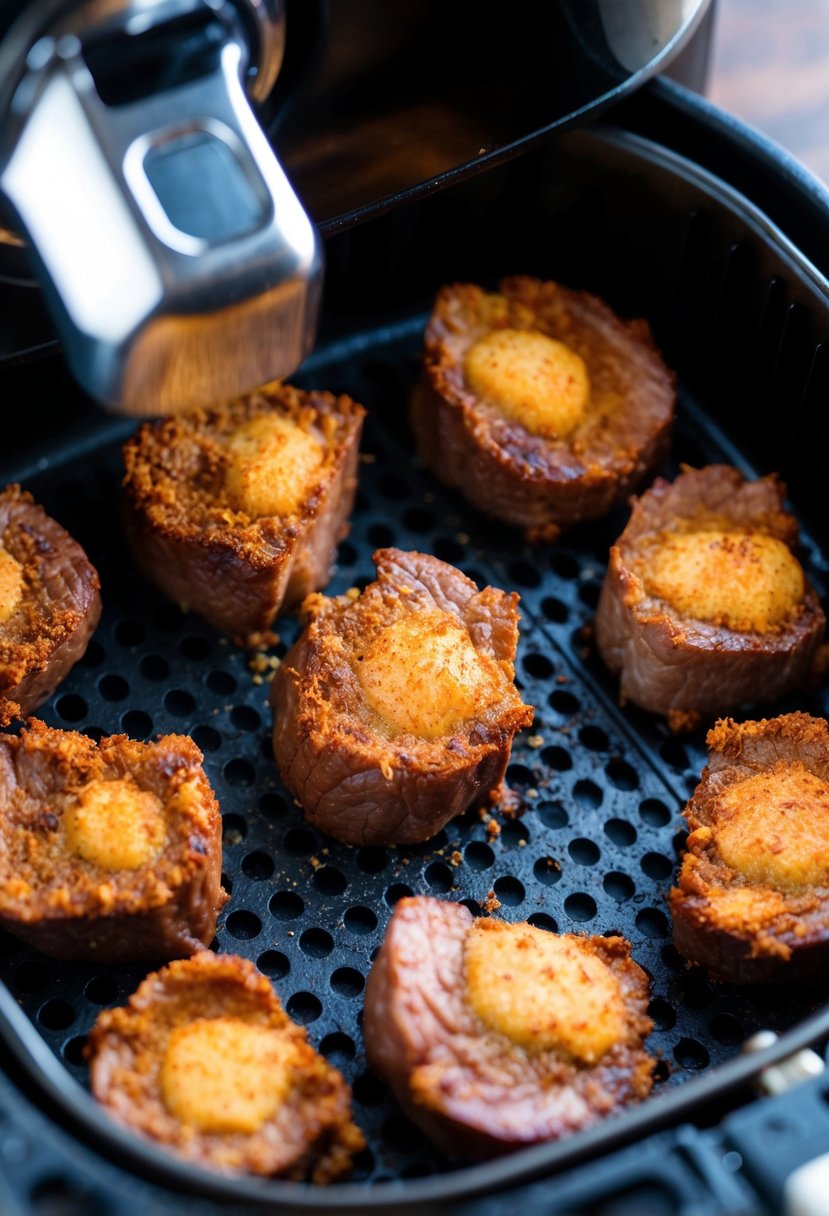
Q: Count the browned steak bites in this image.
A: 9